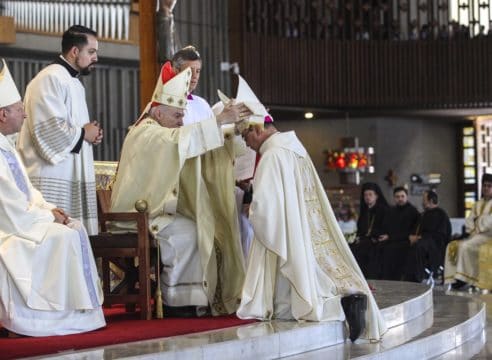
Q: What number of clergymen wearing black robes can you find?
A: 3